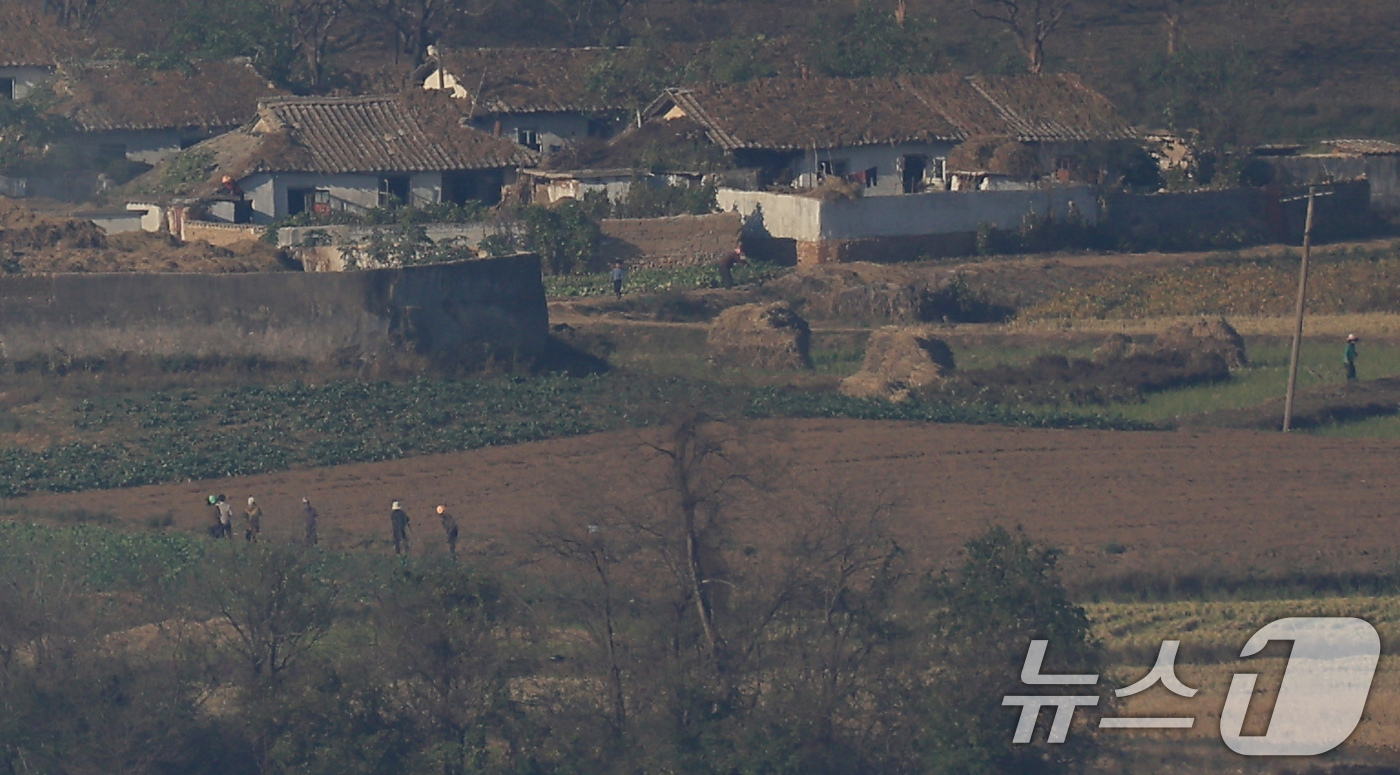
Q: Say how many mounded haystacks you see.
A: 3